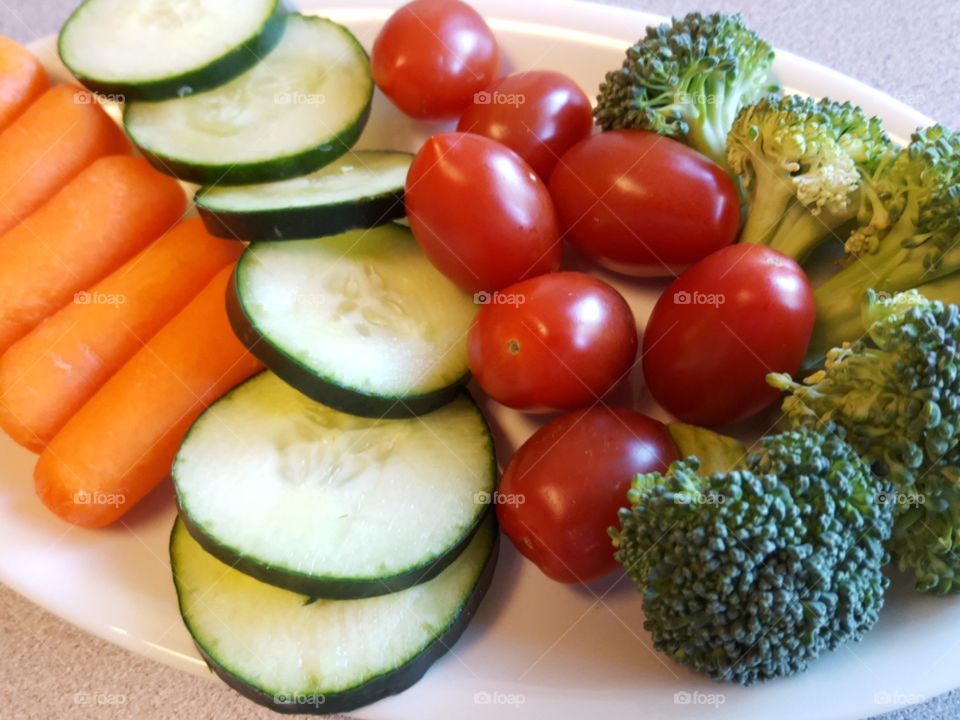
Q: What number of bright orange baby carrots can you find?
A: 5